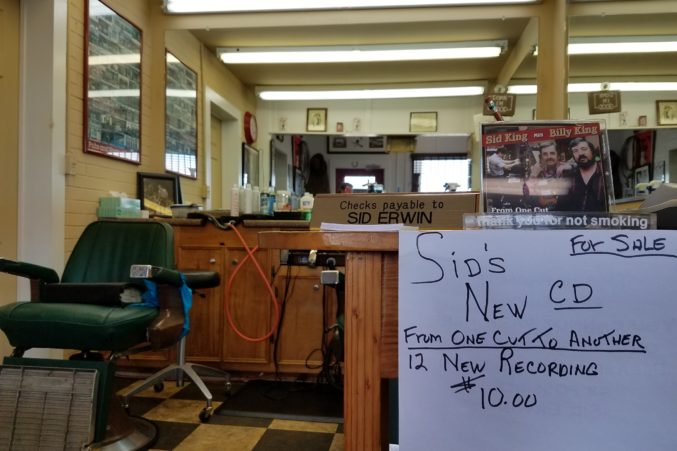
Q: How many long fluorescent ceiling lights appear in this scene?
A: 5